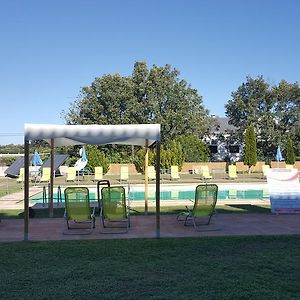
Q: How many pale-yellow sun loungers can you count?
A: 11